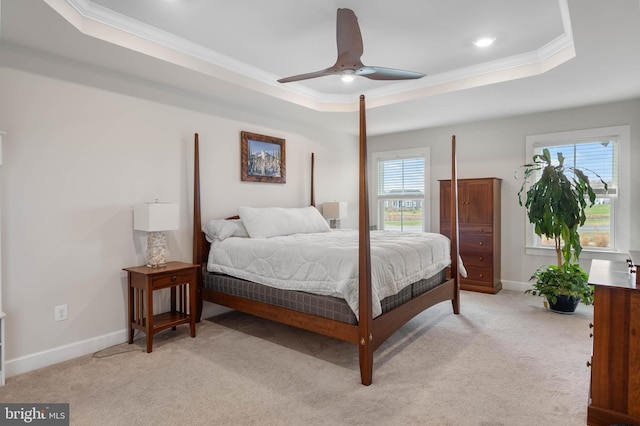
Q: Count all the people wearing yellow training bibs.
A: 0